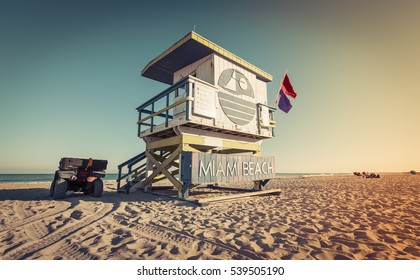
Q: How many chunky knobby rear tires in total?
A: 2